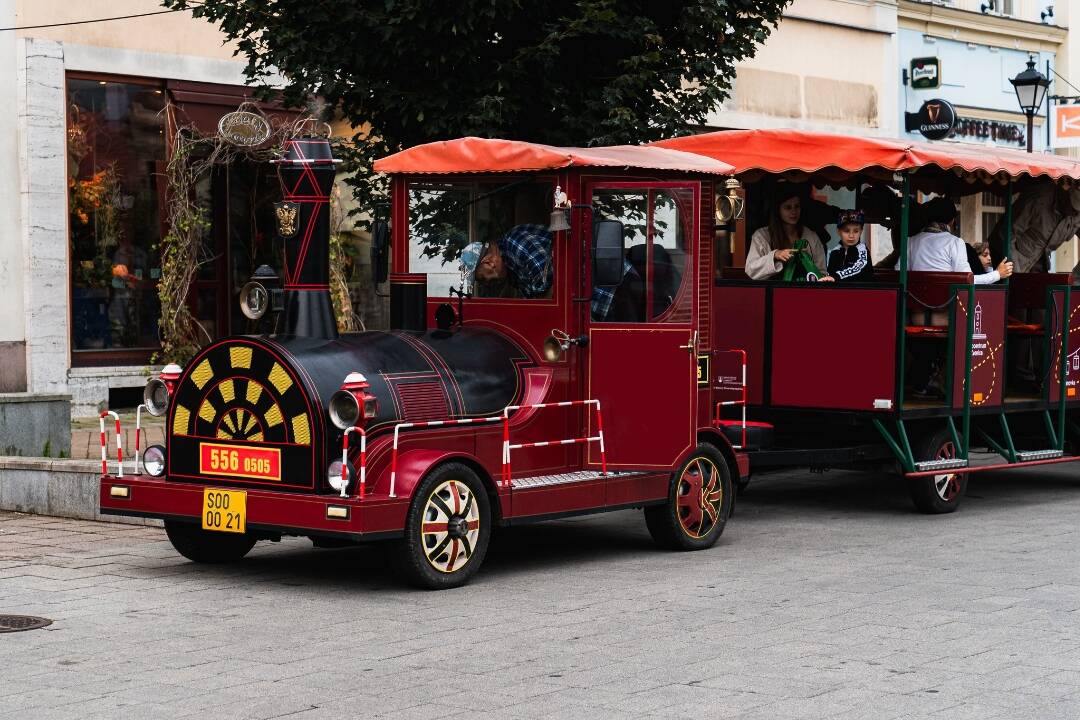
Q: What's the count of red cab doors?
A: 1